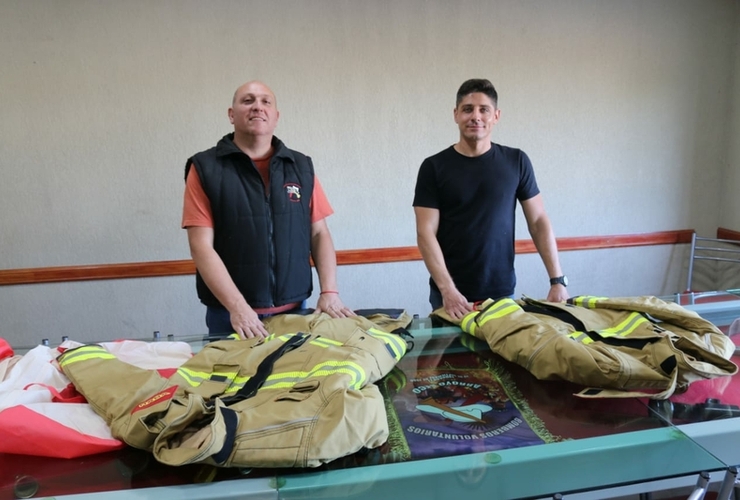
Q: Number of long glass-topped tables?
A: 1